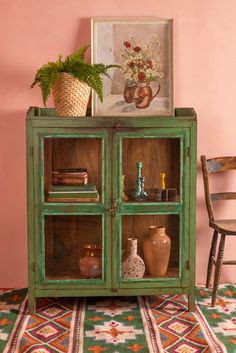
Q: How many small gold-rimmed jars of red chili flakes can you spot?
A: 0